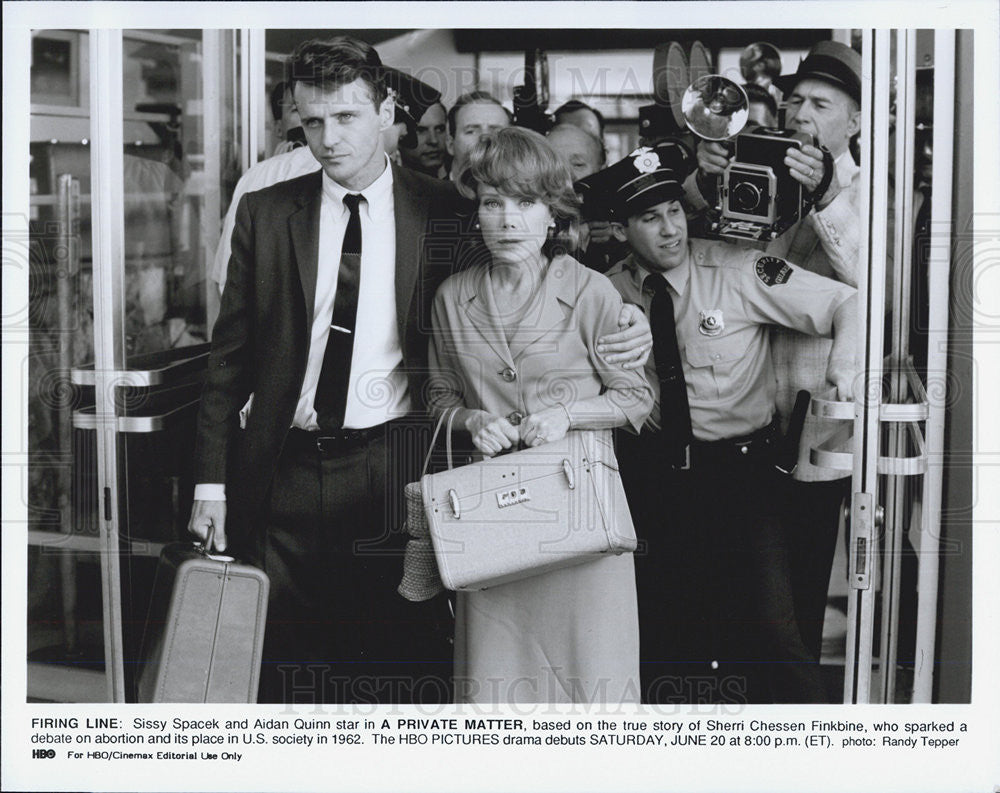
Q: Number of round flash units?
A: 2